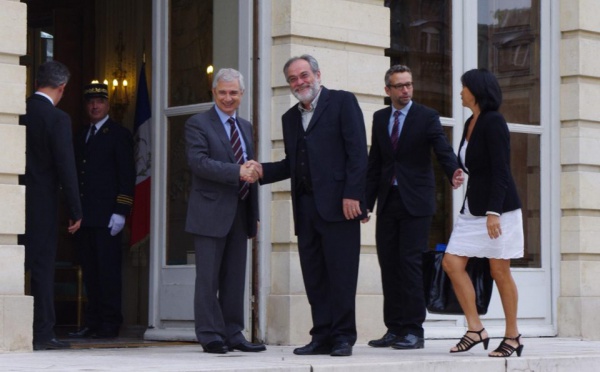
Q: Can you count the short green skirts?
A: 0